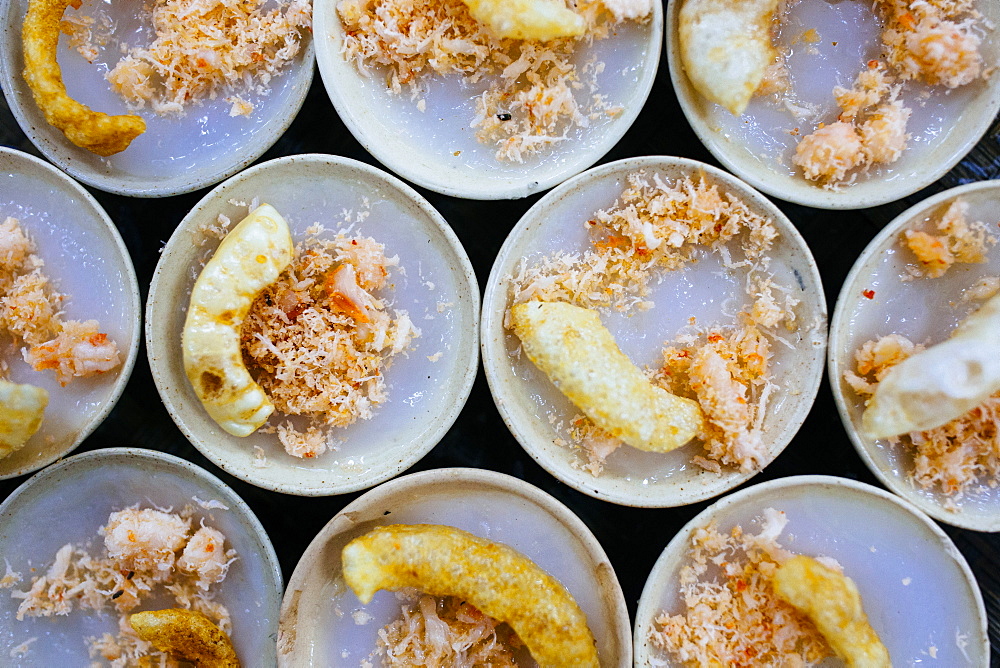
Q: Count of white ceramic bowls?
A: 10